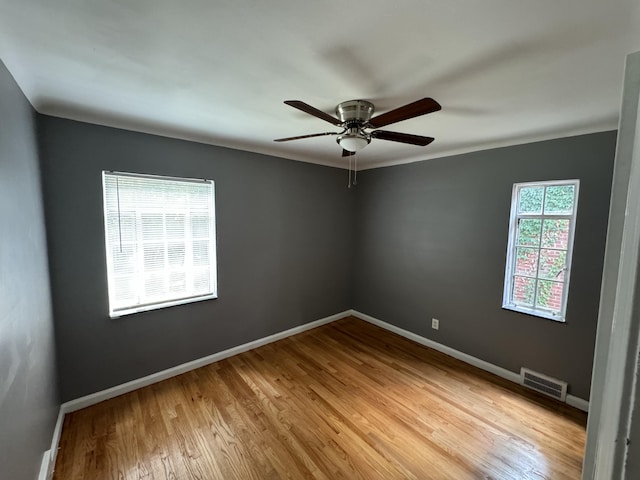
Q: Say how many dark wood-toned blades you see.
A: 5